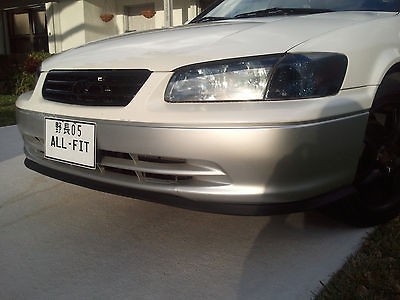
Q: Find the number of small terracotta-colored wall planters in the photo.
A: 2